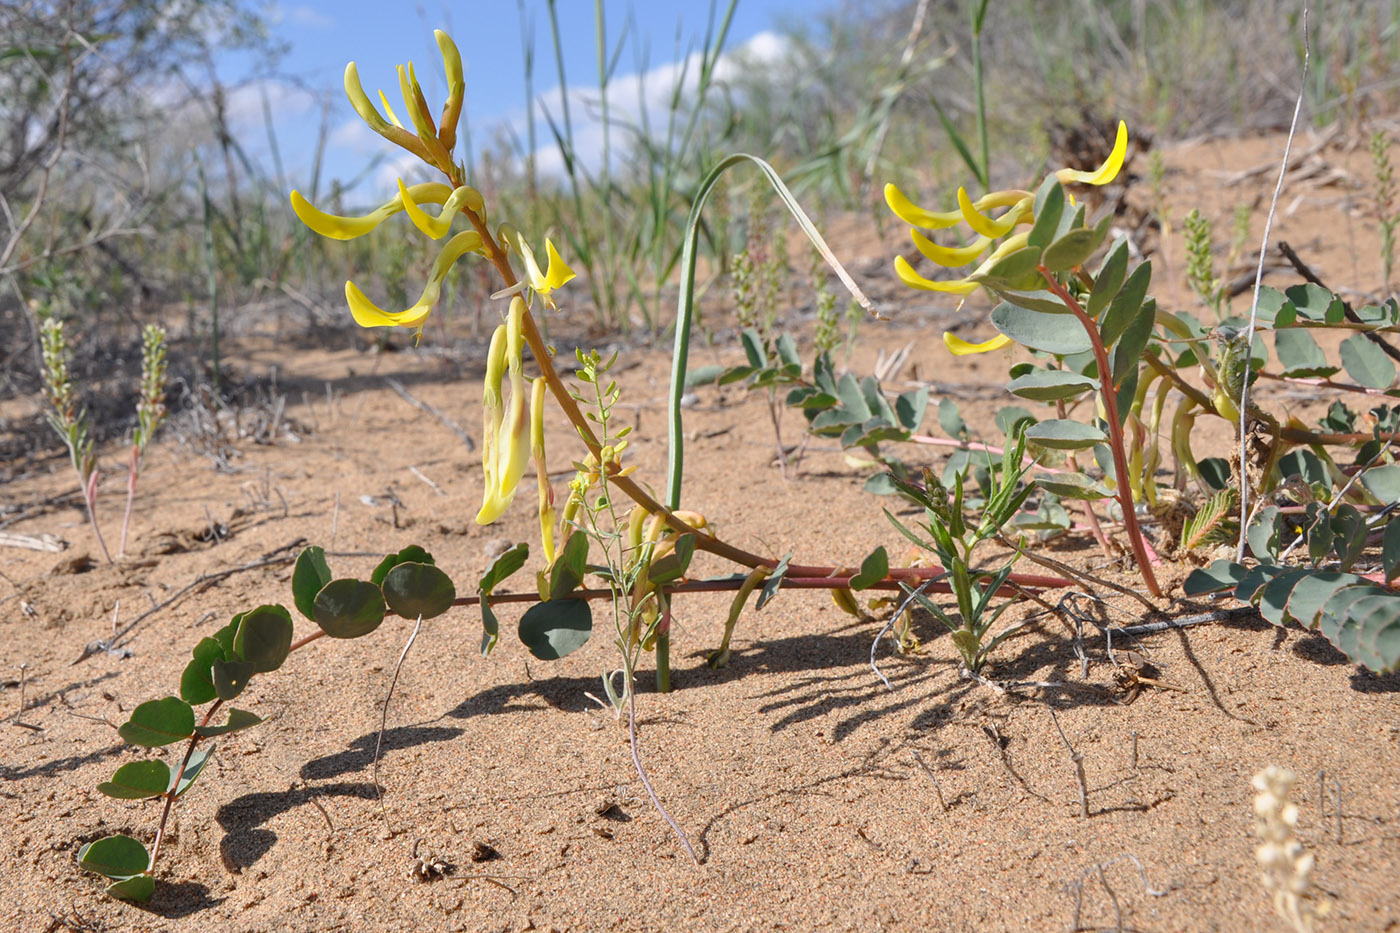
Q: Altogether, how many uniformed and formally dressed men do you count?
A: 0